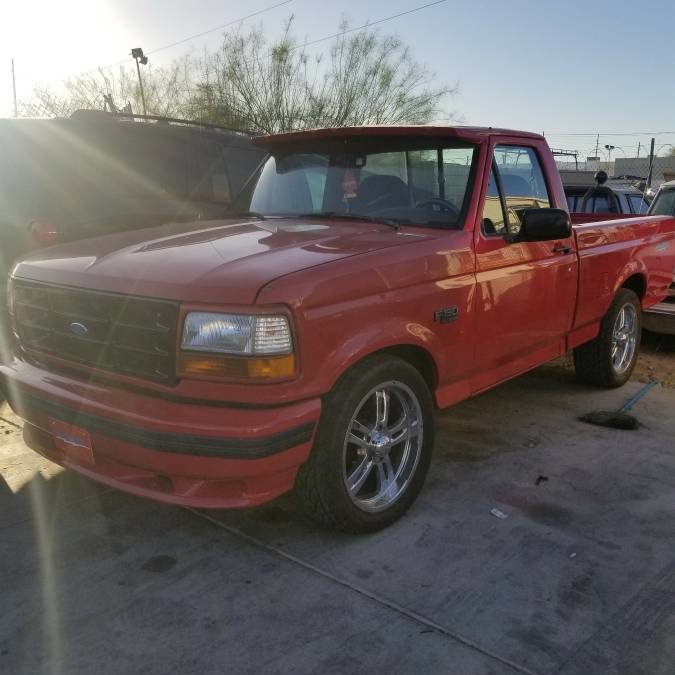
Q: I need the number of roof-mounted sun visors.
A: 1